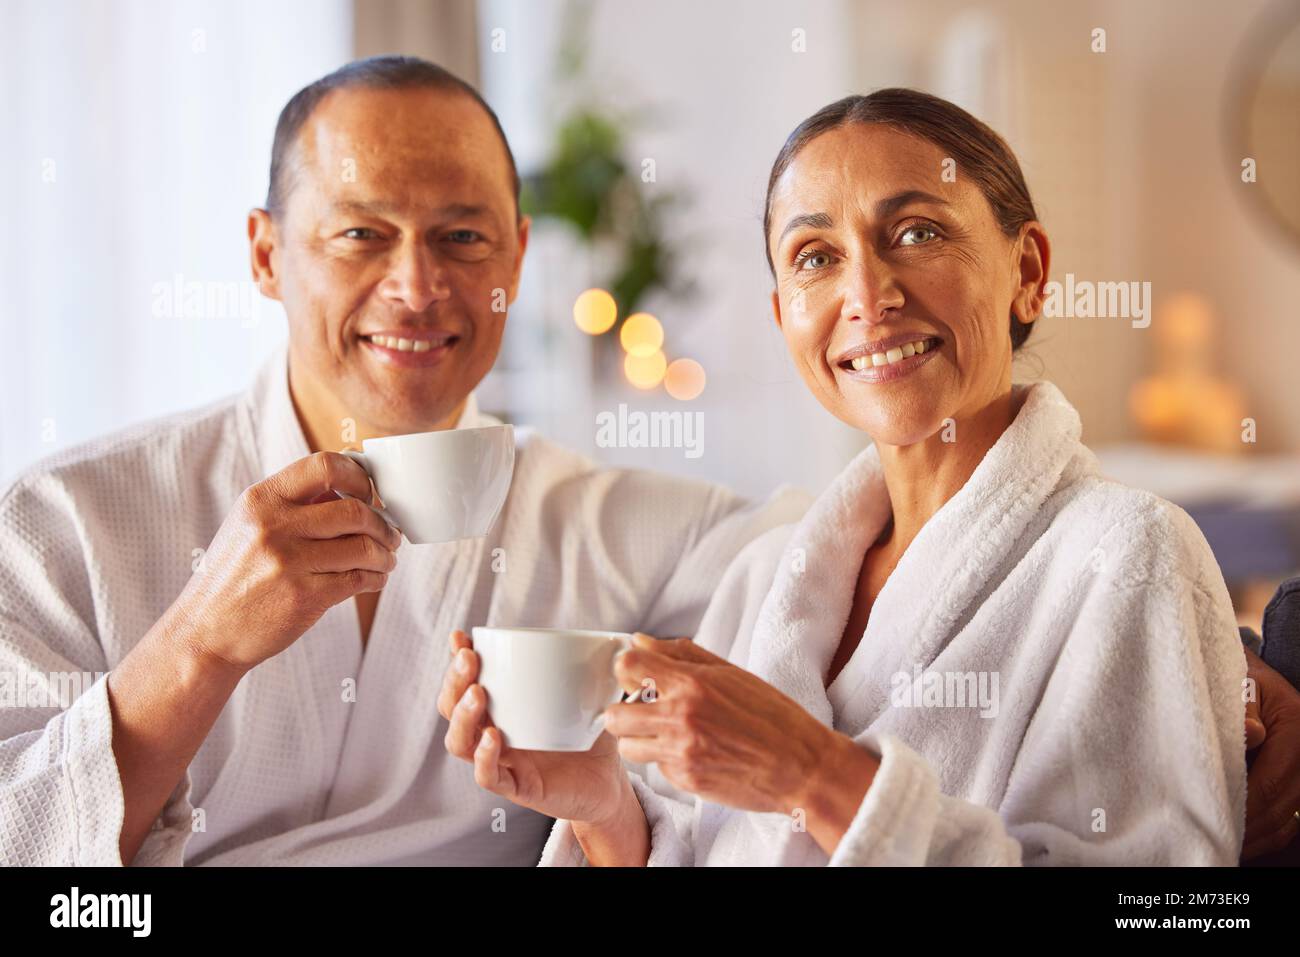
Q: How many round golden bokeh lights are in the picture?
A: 4